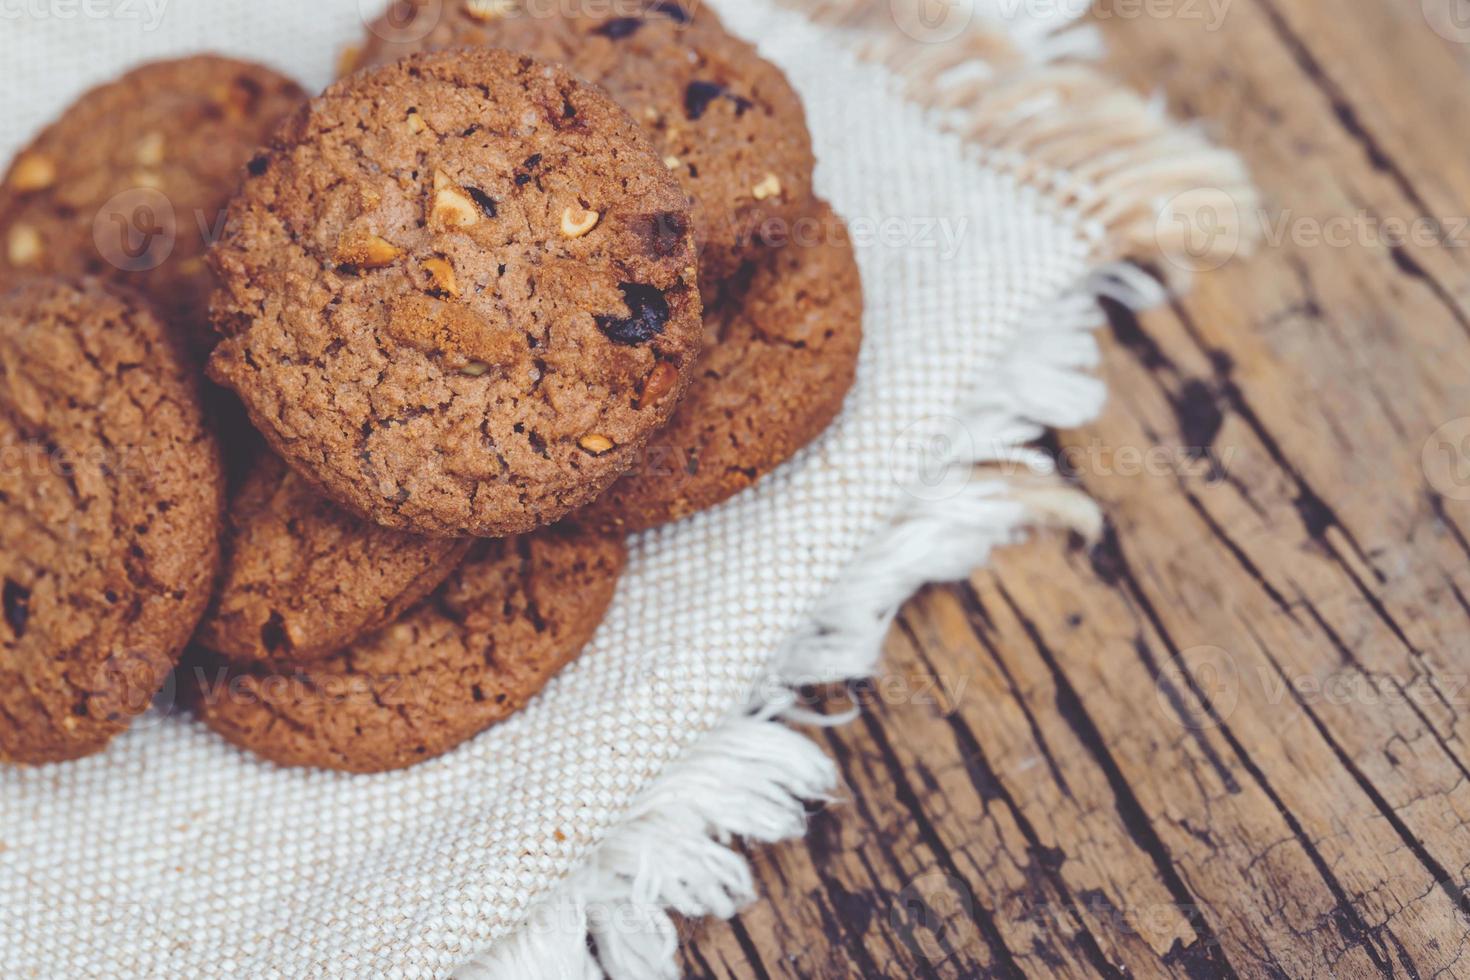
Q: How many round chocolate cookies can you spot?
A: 7